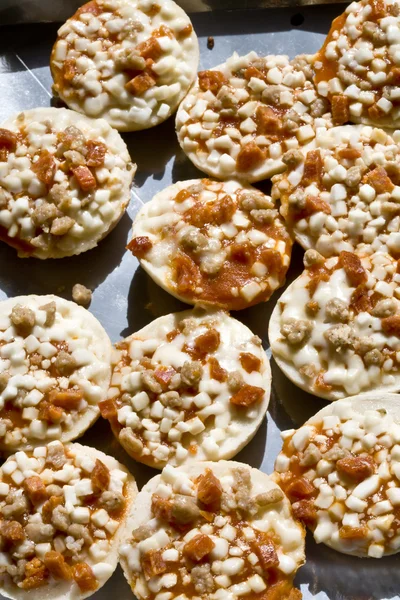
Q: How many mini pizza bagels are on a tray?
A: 12